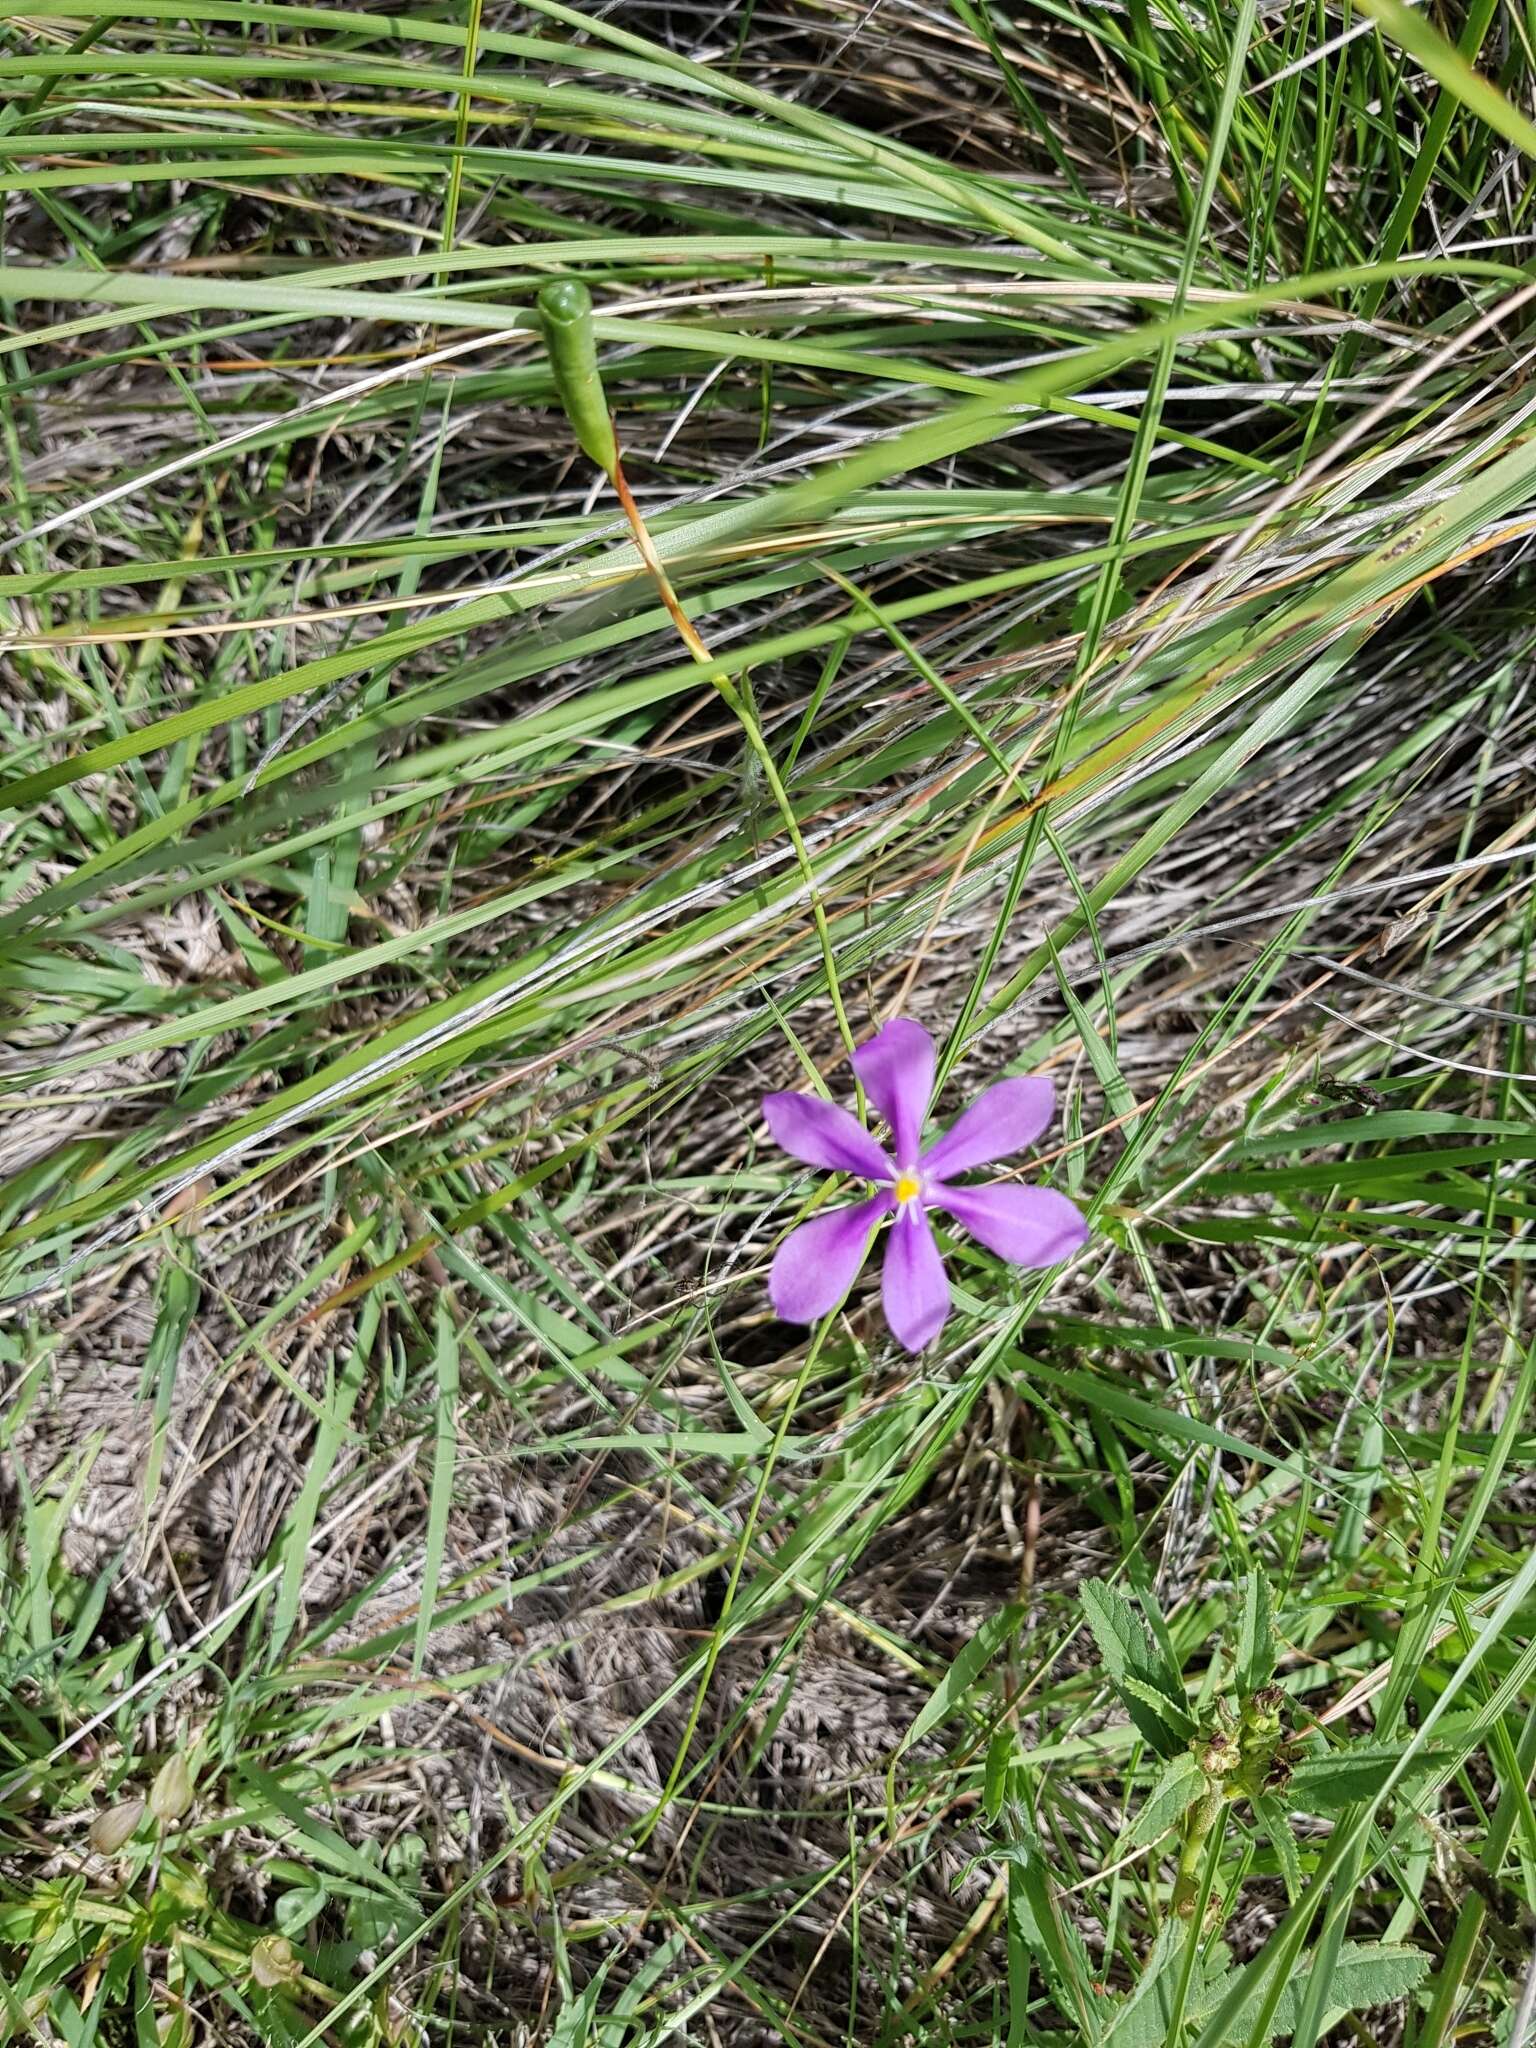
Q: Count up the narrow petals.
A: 6